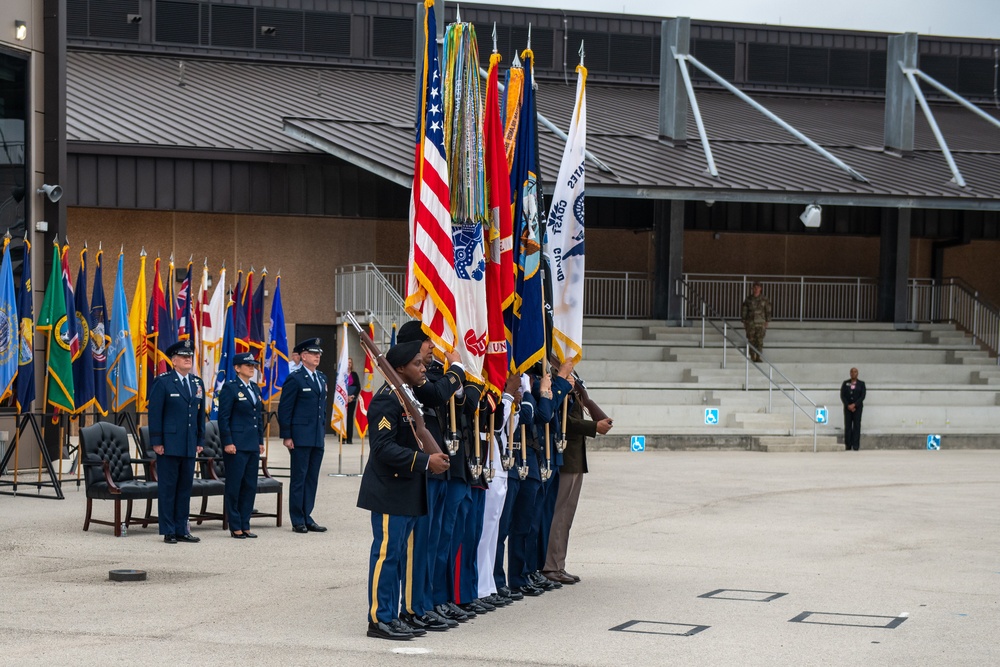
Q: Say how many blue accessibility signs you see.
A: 4